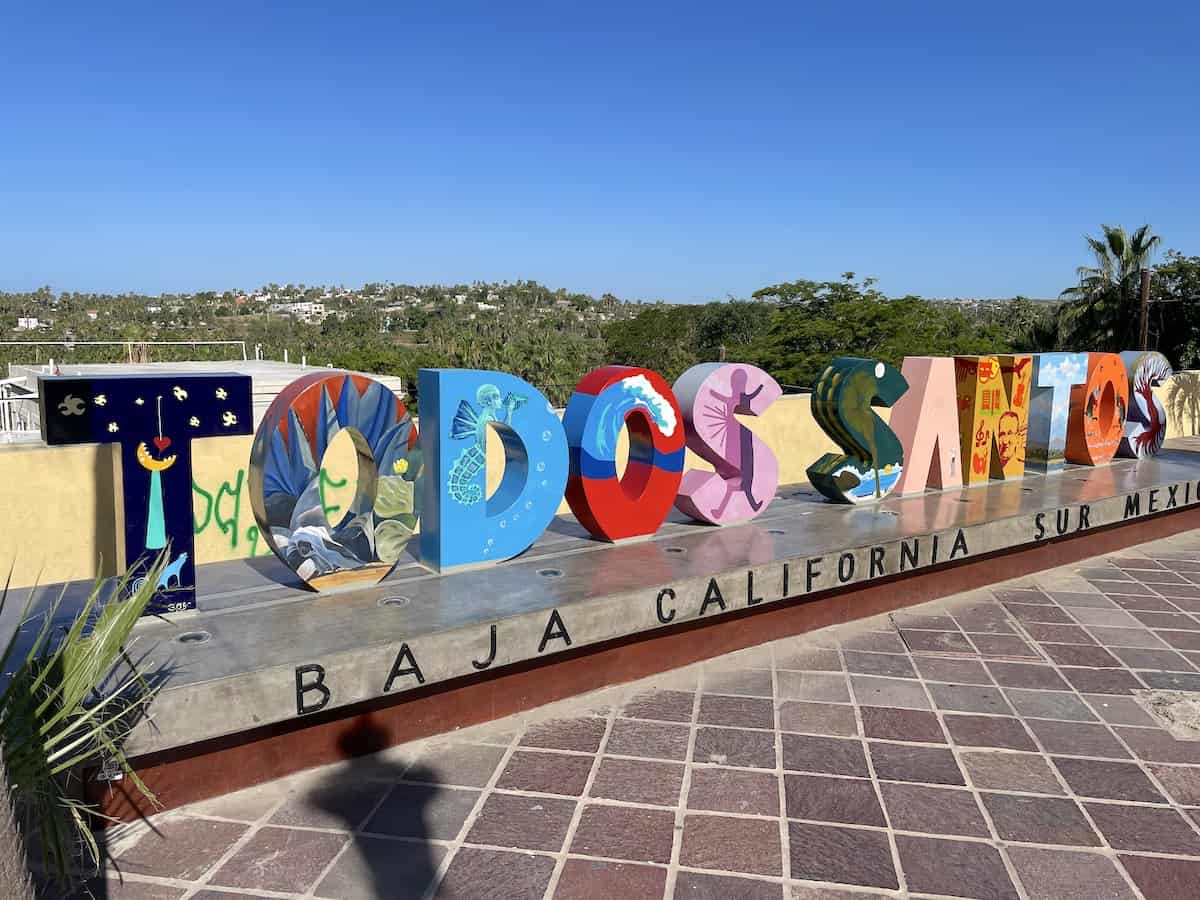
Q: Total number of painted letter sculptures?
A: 11